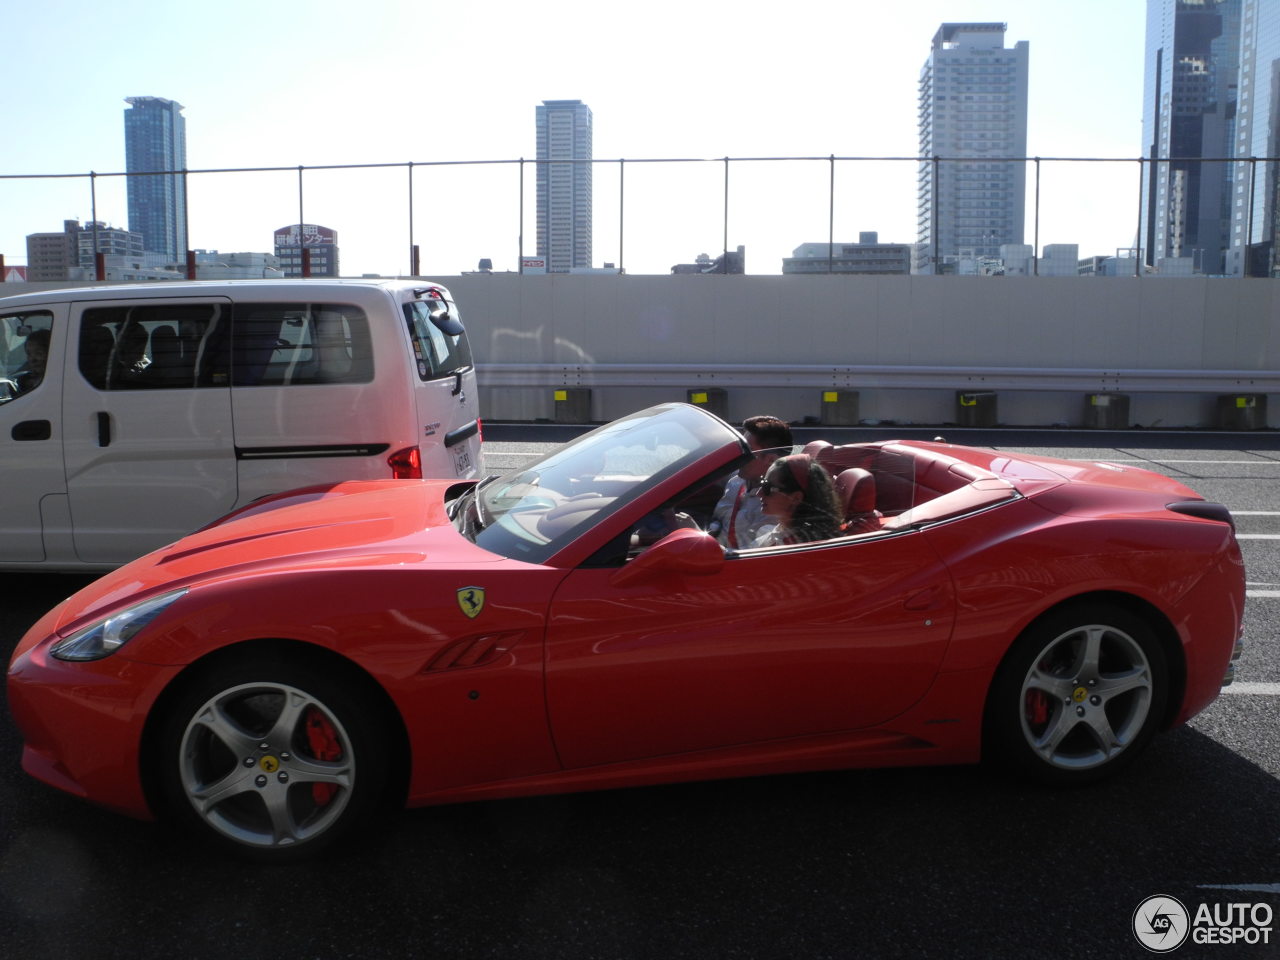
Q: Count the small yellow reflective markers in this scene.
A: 6